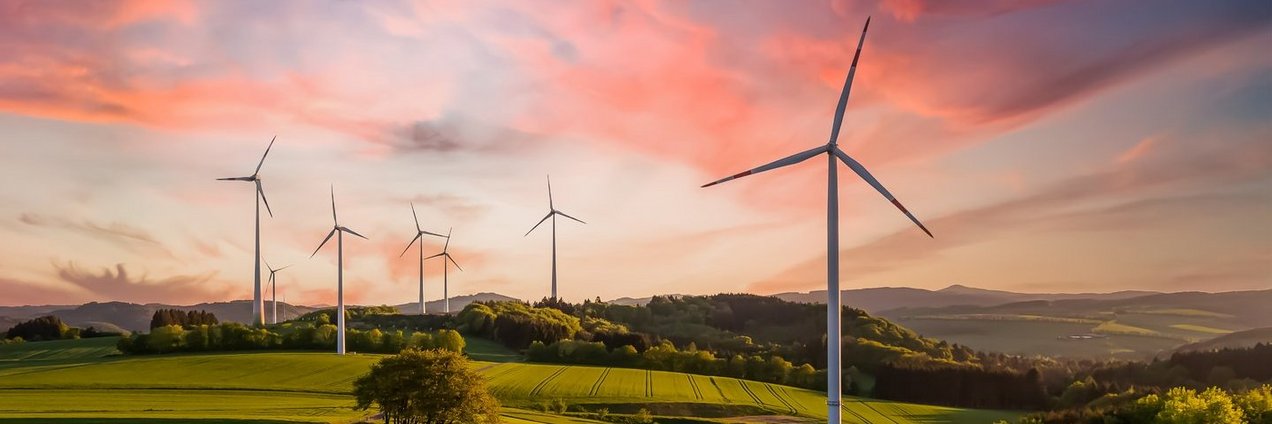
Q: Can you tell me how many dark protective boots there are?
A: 0